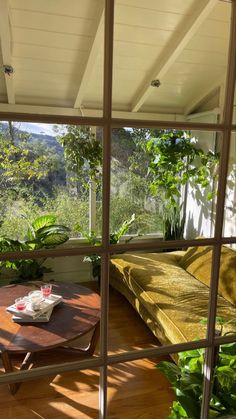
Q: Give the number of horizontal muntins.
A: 3